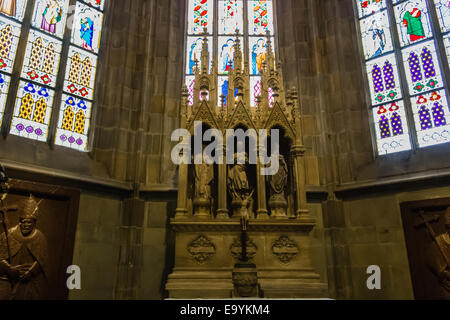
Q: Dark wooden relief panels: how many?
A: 2